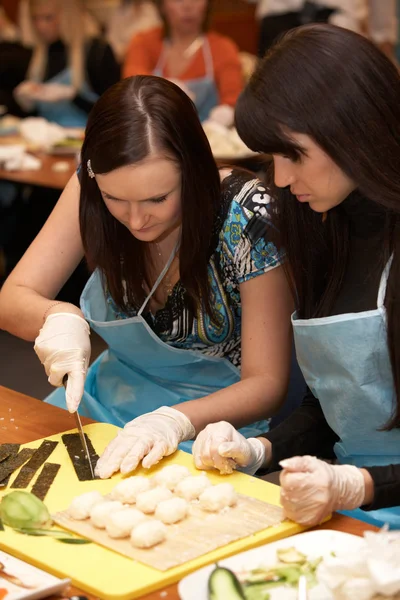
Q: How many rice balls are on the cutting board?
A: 10